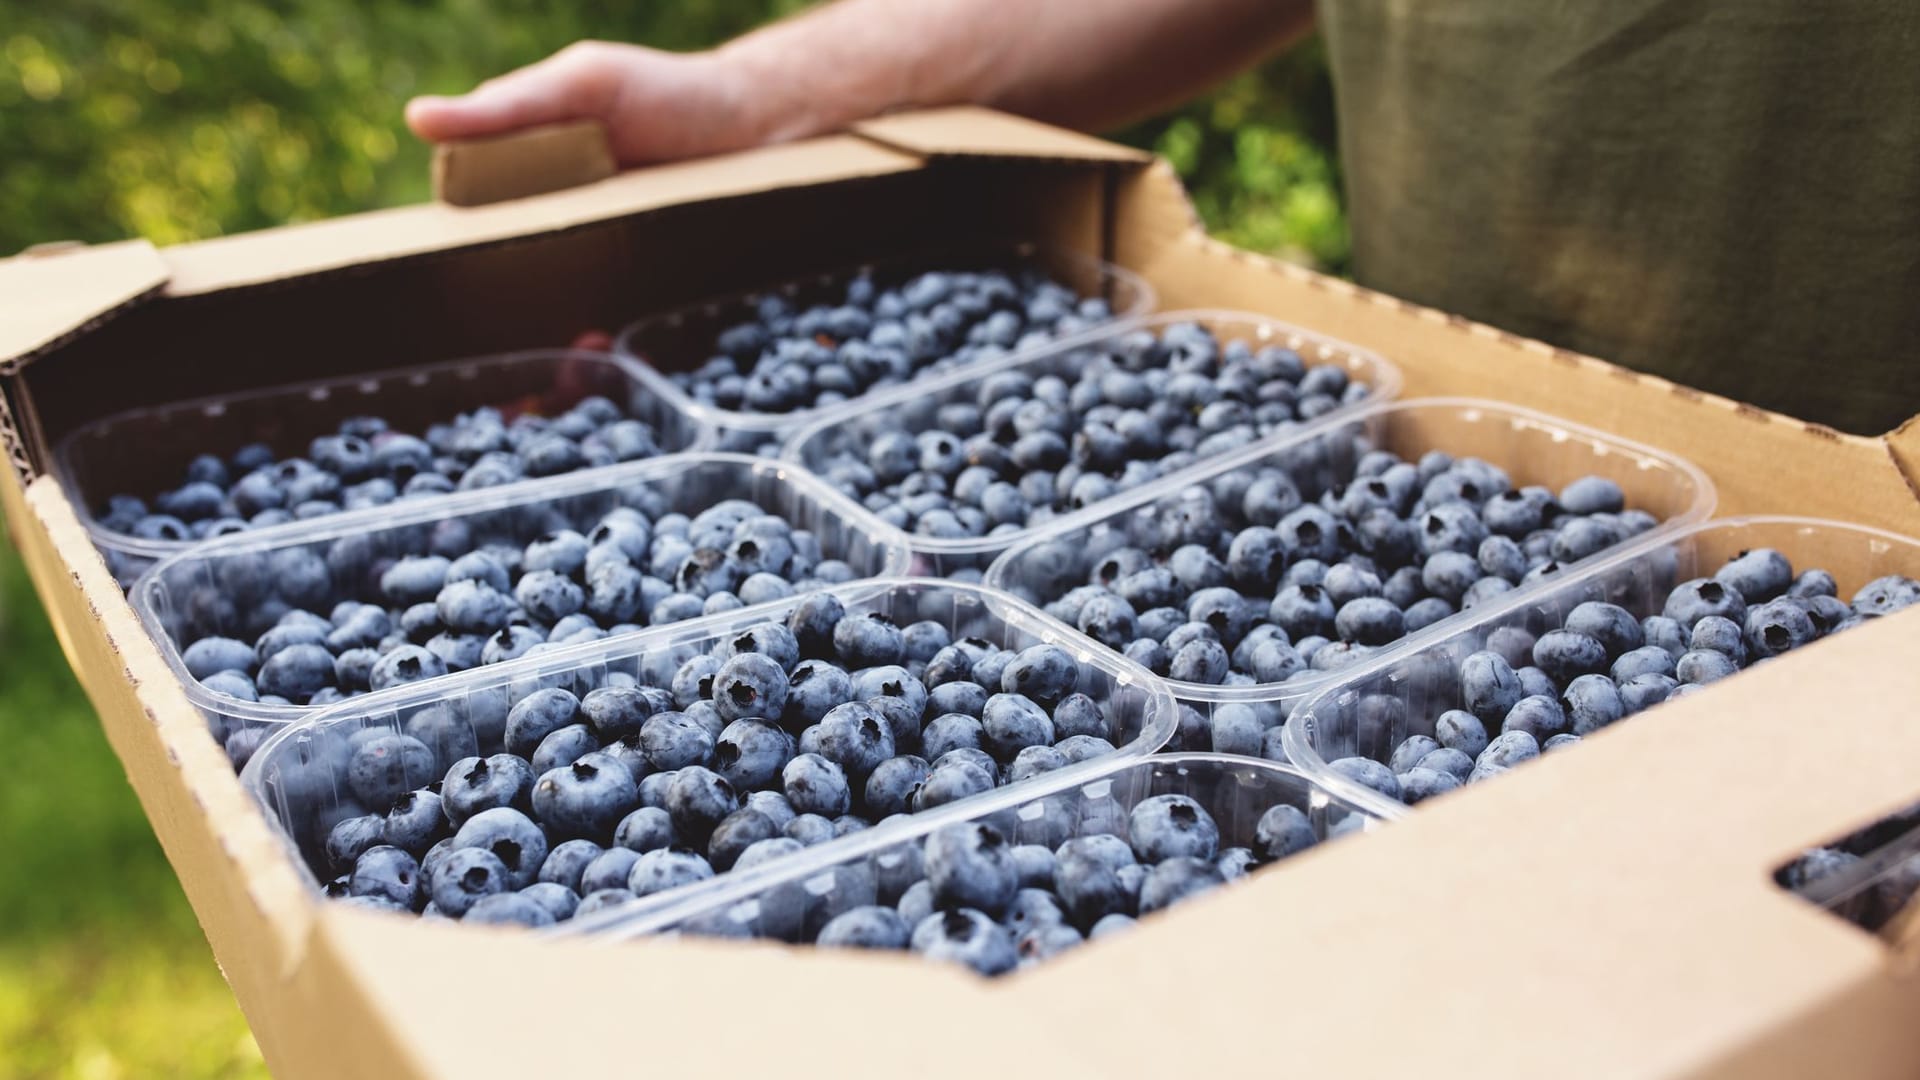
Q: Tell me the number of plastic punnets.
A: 8